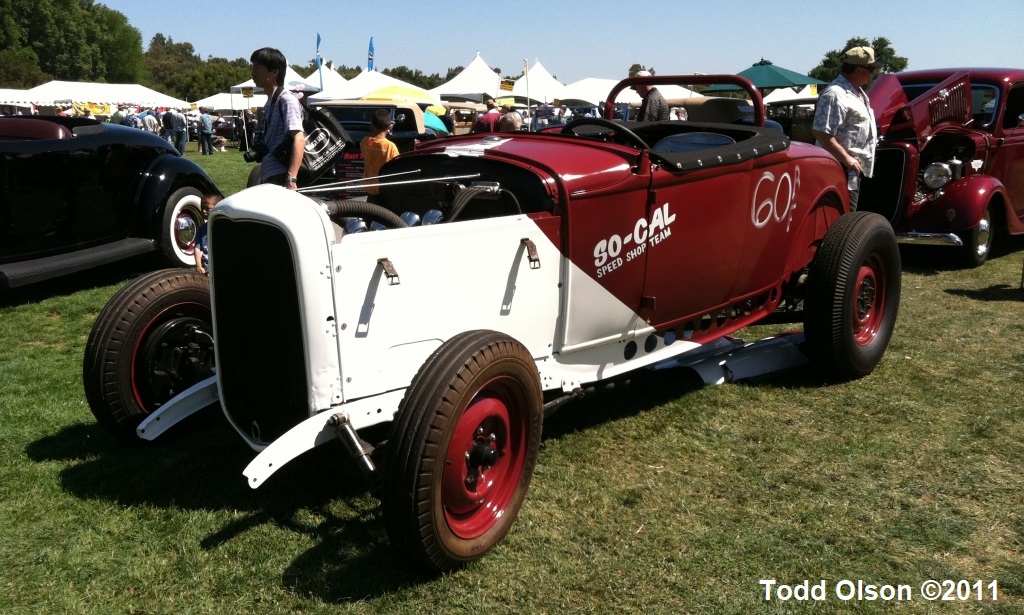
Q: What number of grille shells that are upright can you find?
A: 2